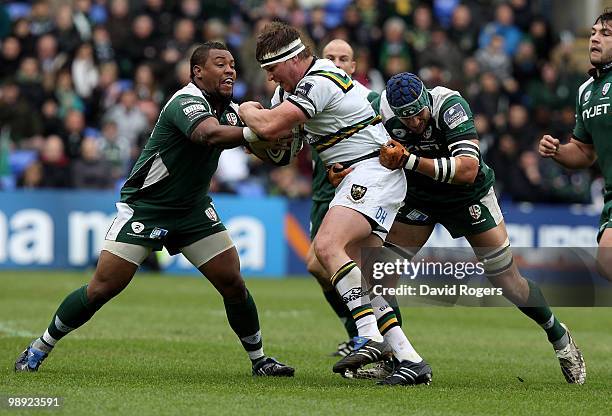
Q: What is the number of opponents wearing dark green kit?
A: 4